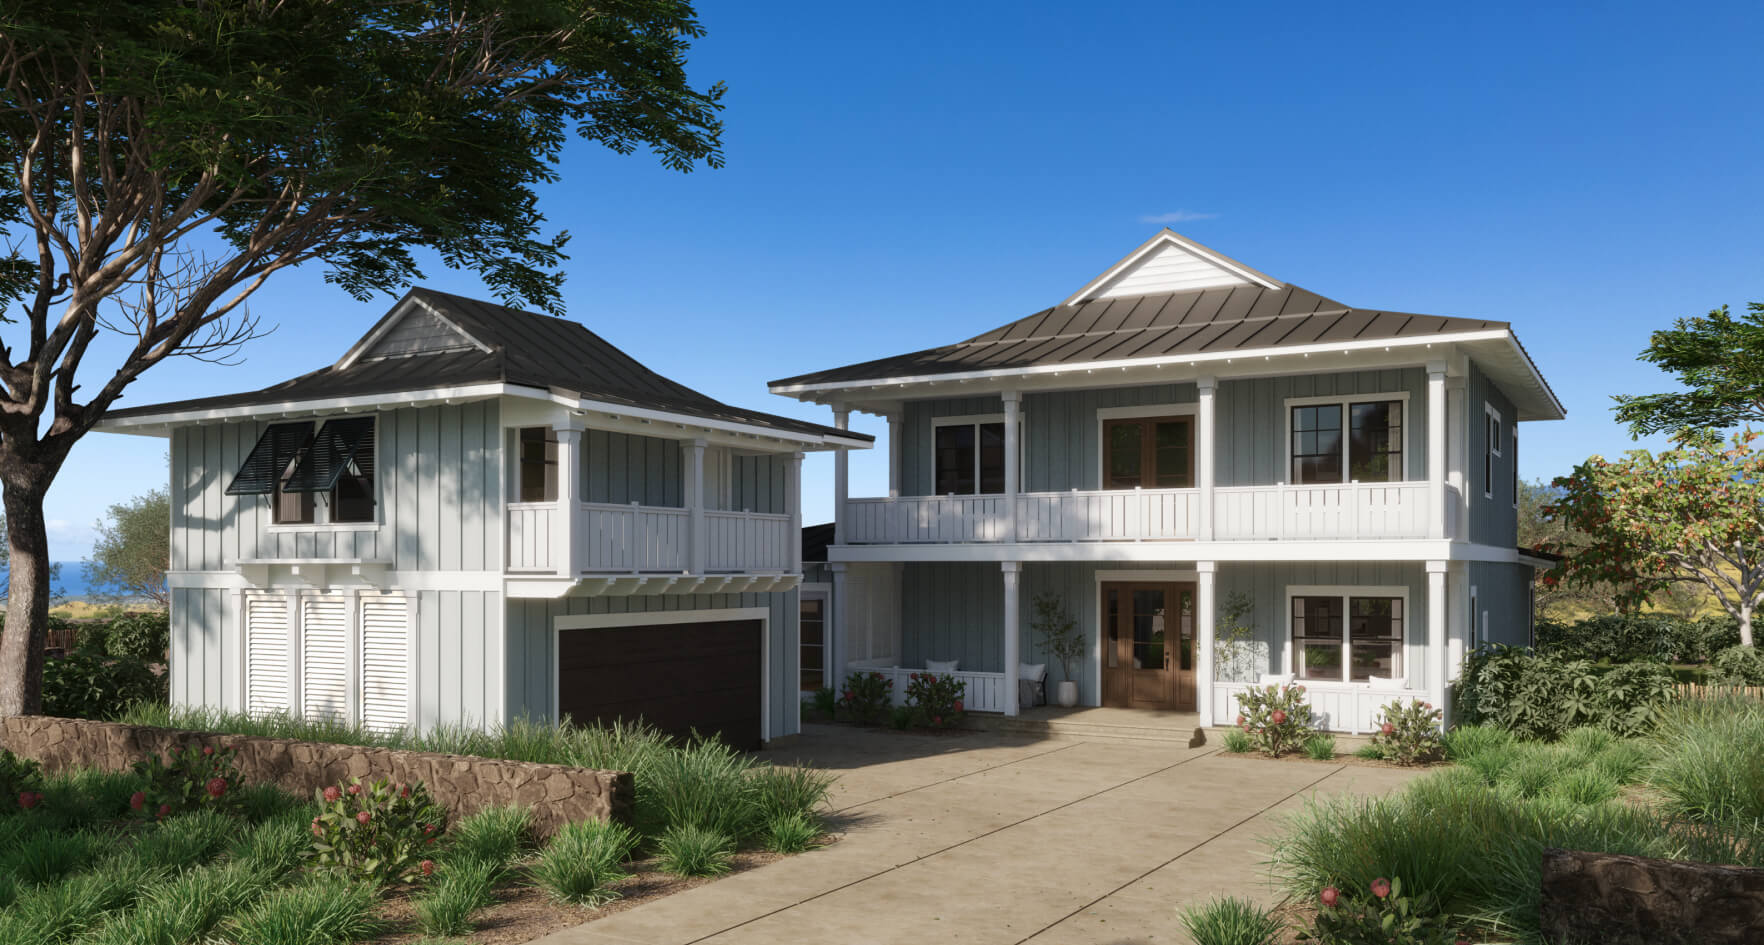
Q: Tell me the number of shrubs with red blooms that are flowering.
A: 8